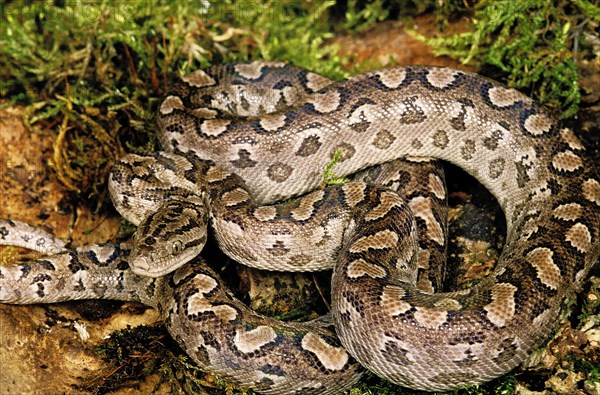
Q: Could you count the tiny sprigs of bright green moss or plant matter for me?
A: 1